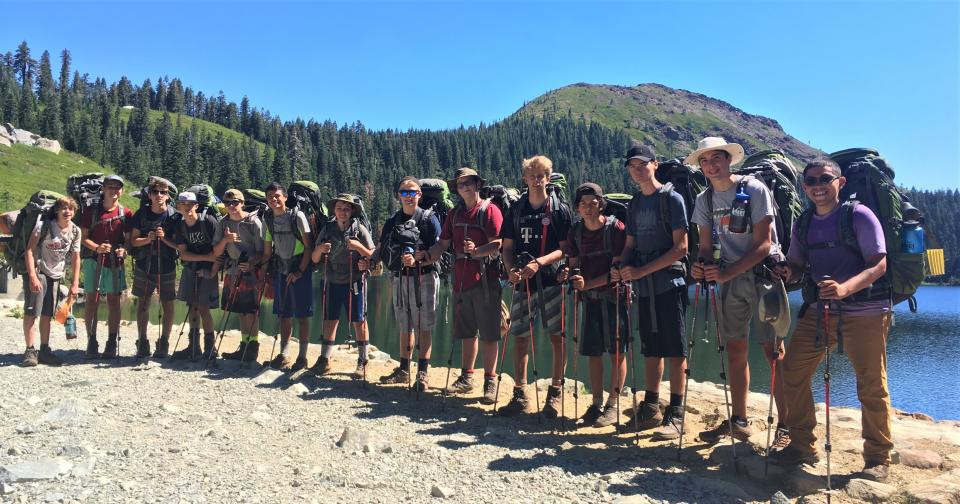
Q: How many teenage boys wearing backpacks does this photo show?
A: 13